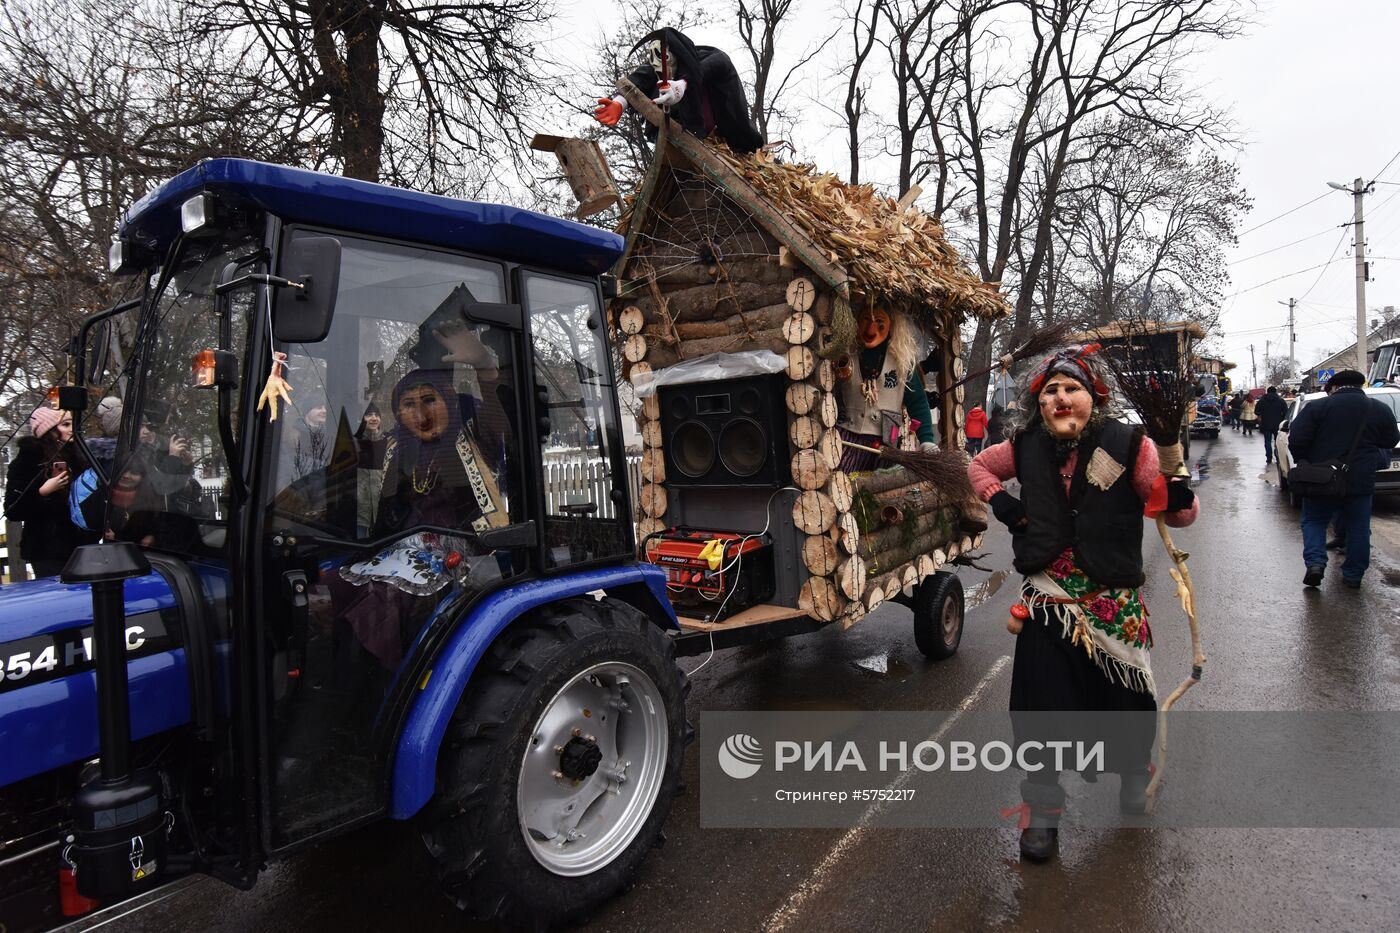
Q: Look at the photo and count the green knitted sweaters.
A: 1